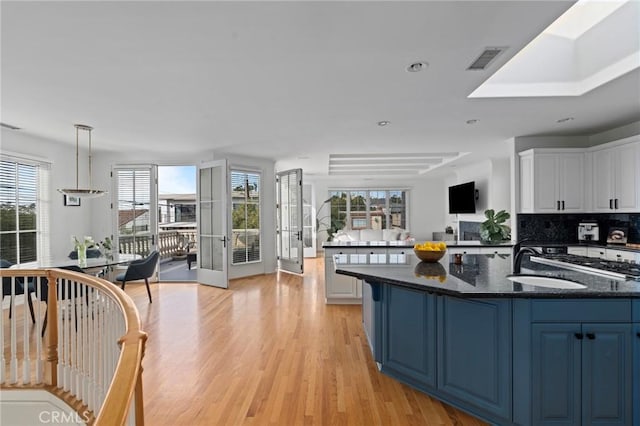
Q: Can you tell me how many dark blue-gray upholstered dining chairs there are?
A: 4